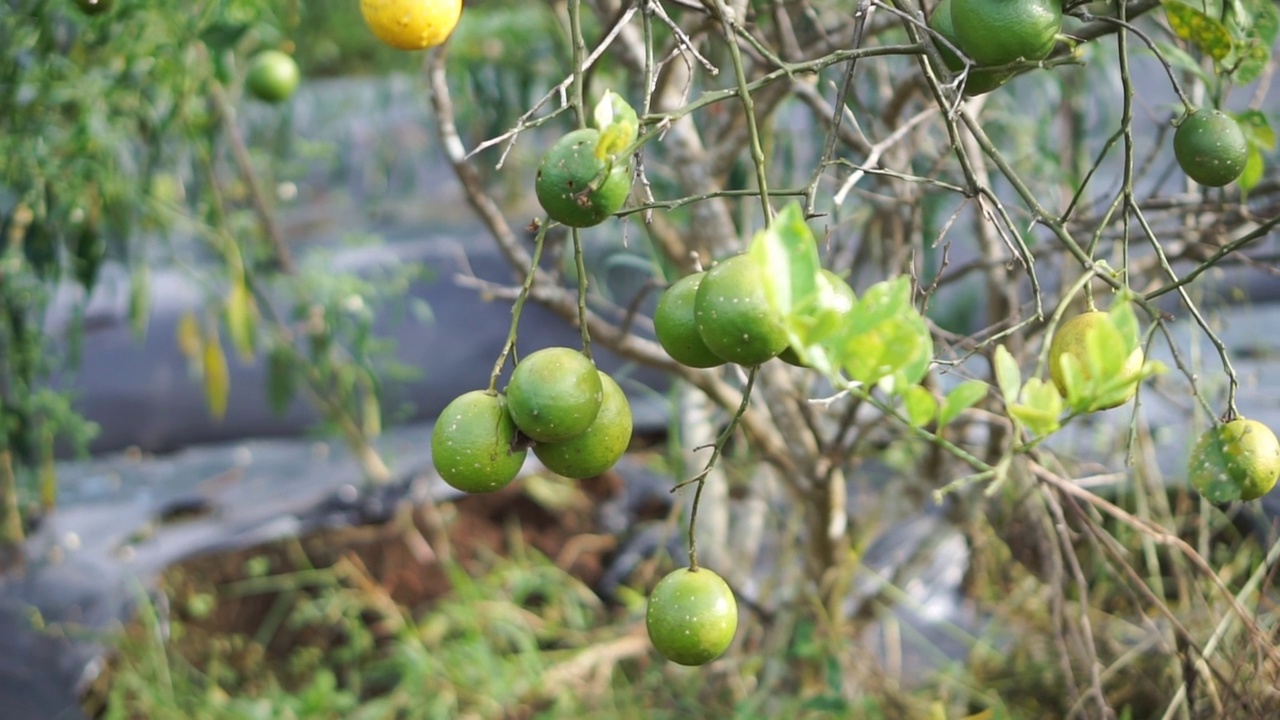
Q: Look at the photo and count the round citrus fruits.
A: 15